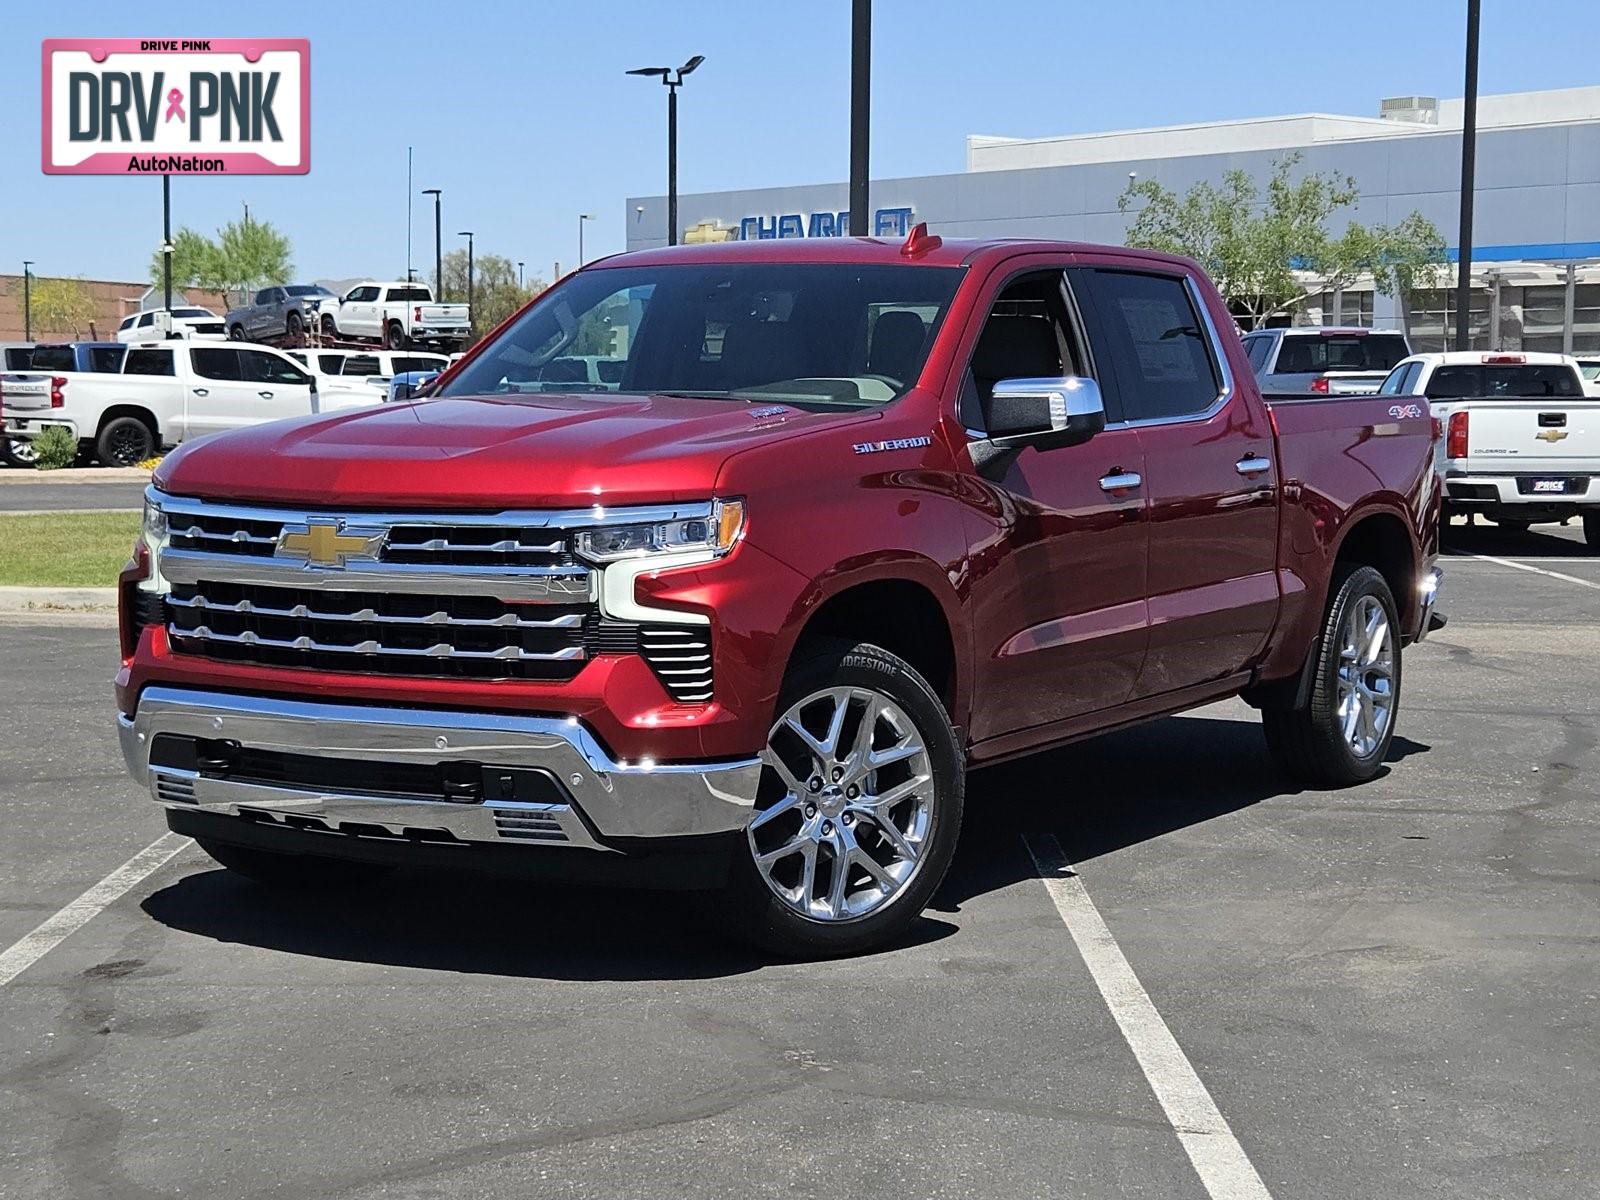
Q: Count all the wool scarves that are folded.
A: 0